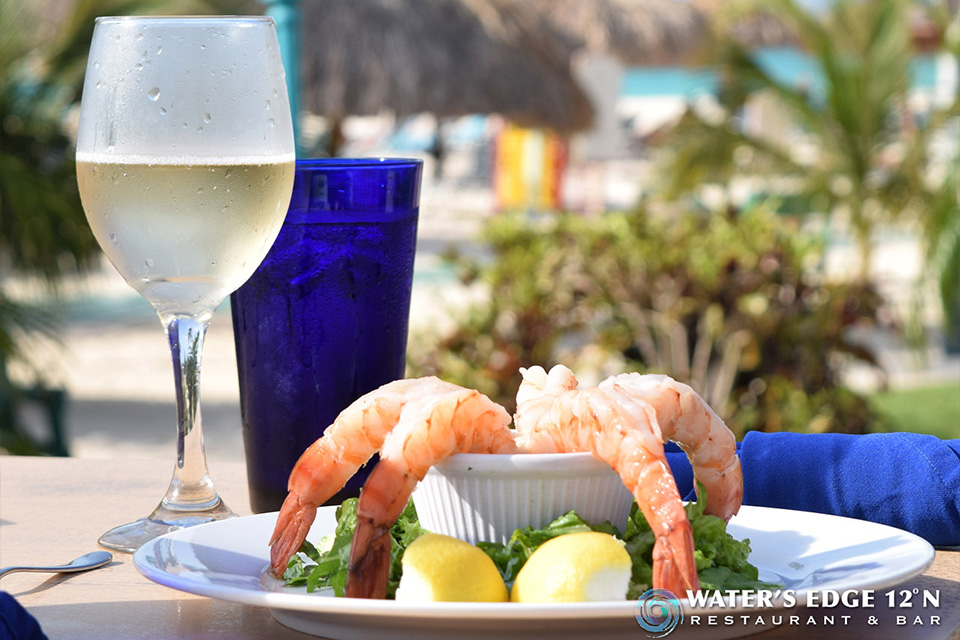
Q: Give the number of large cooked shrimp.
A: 4